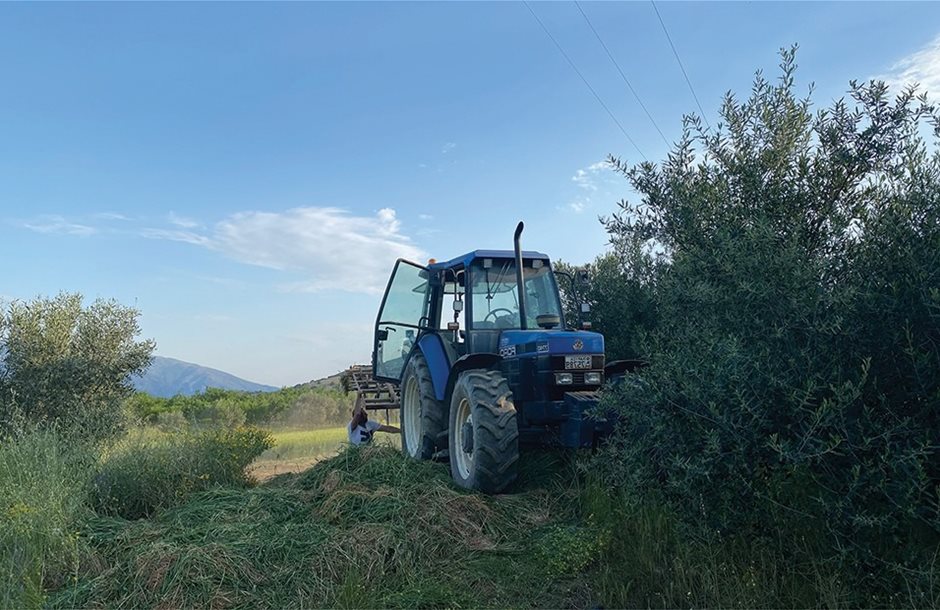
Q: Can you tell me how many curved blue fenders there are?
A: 1